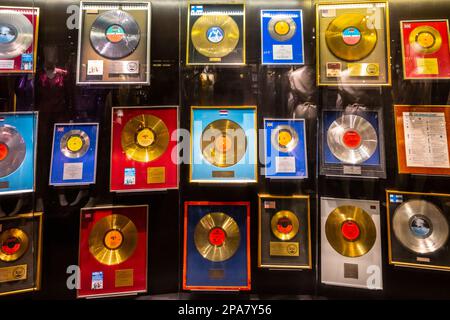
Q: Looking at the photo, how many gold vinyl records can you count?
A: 10